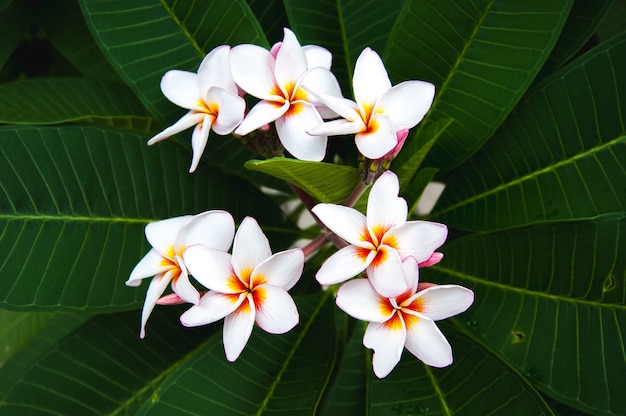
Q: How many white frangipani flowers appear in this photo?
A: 7